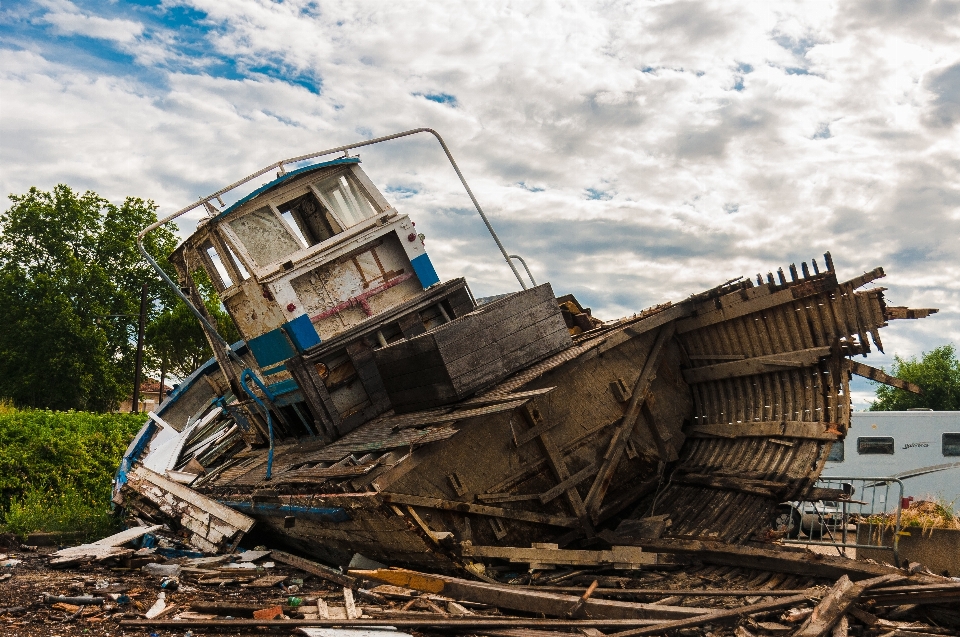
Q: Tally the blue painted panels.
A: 3